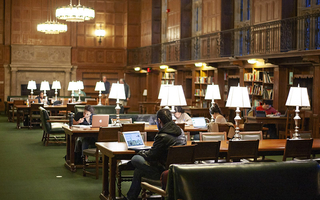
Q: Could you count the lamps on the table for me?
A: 12